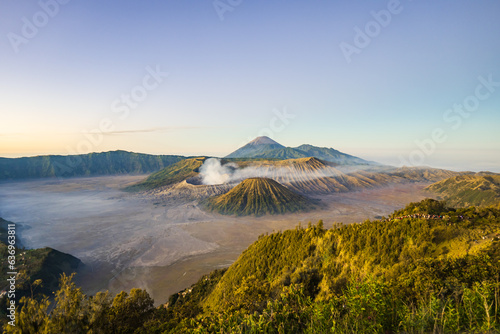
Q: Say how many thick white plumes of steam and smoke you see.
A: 1